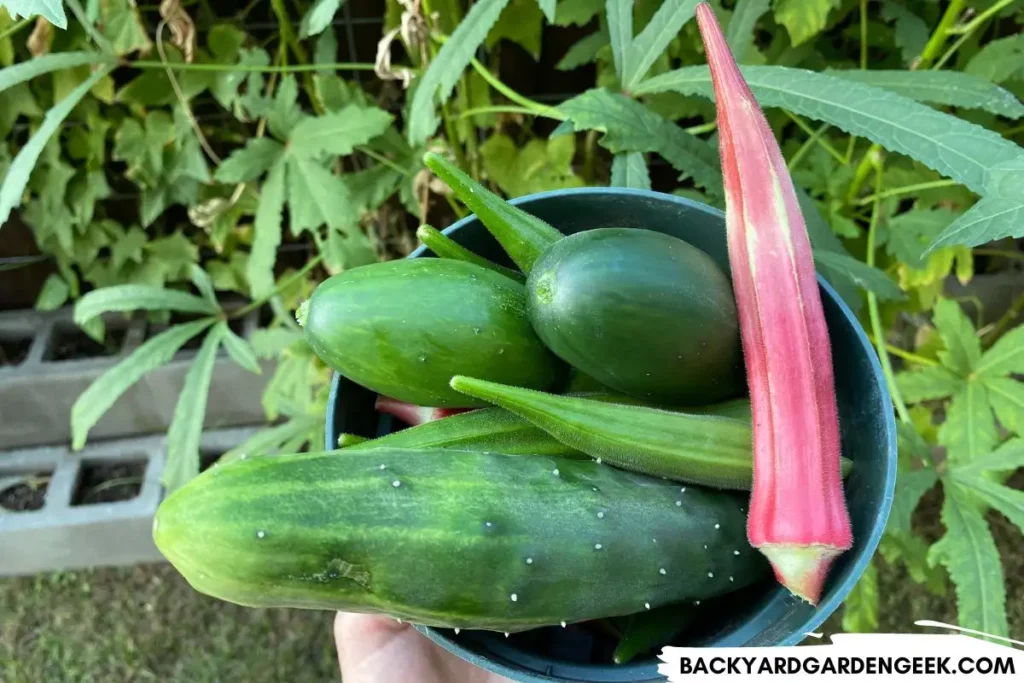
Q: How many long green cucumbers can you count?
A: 1